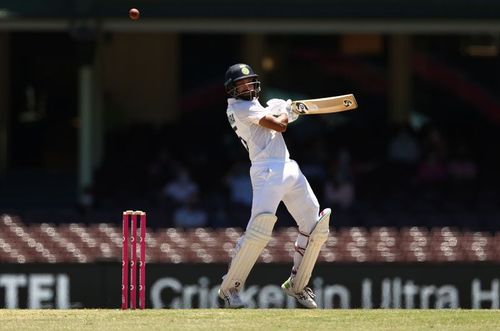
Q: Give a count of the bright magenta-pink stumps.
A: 3